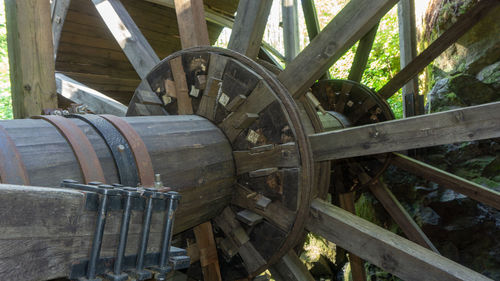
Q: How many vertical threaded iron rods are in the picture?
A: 4